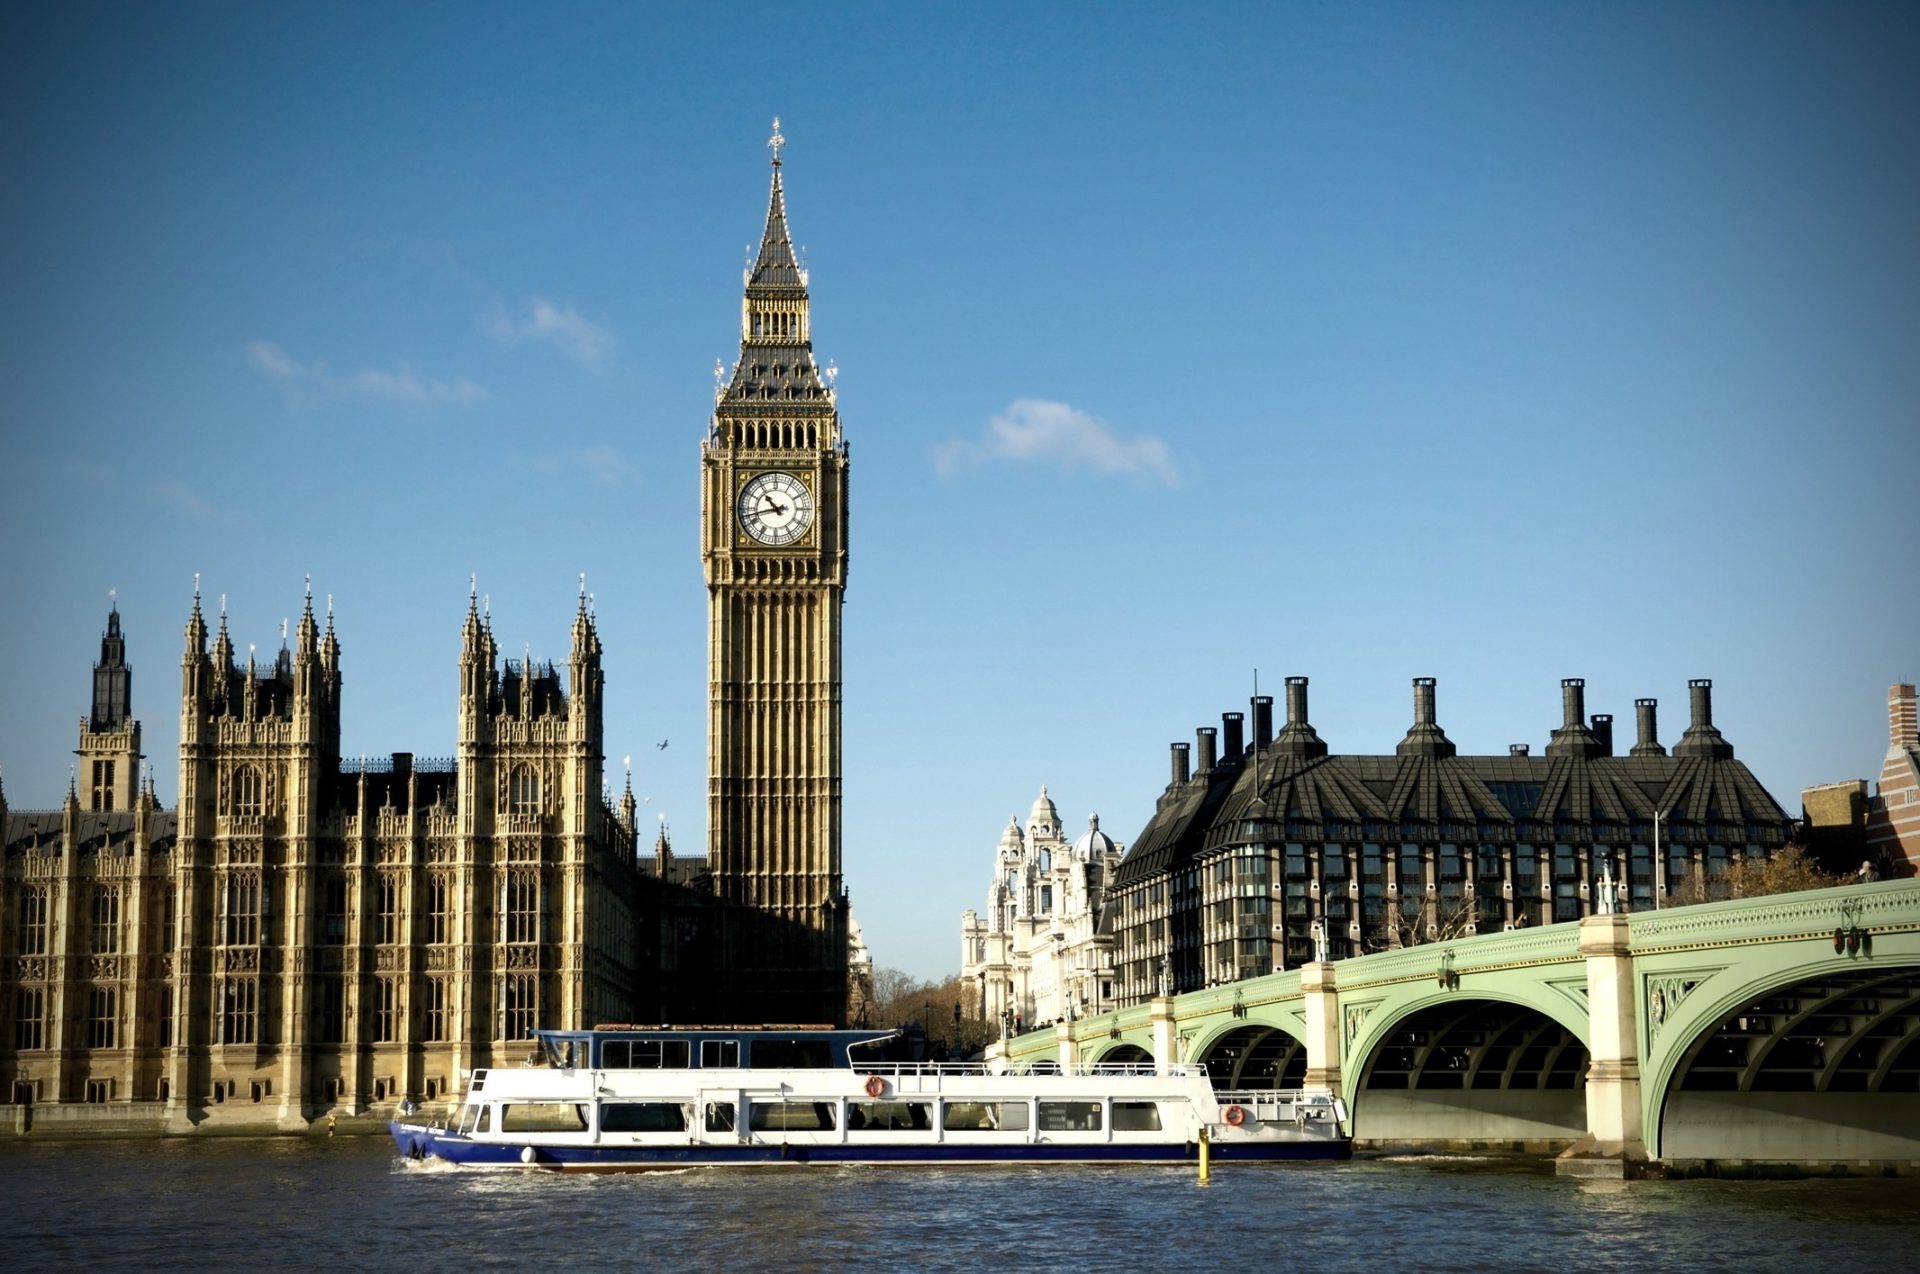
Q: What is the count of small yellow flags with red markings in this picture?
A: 0